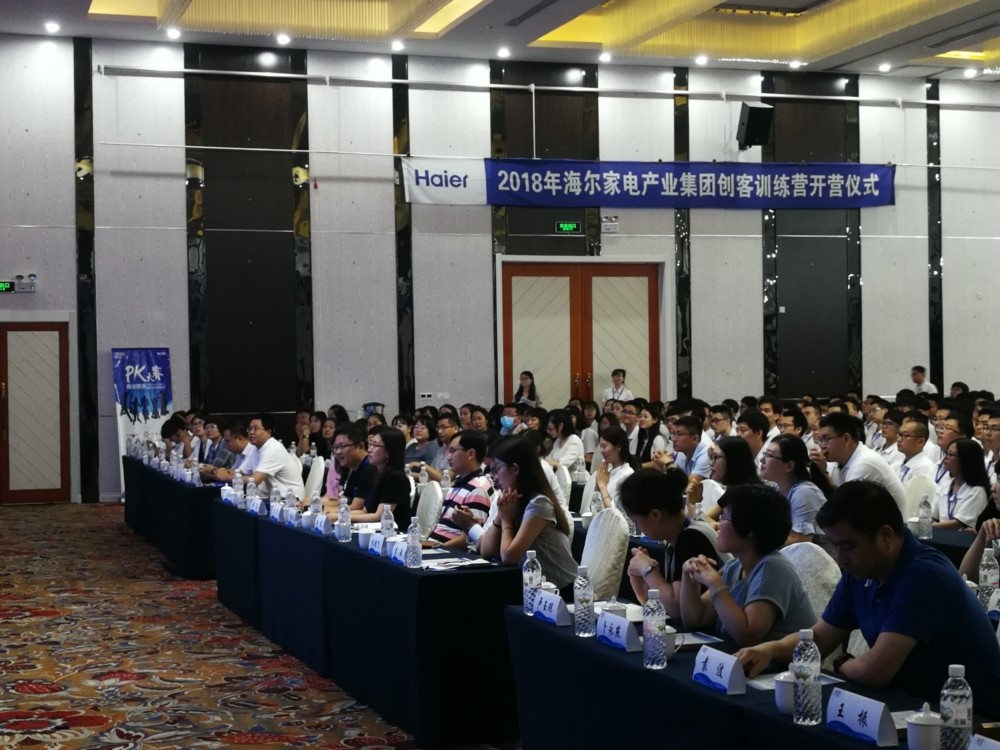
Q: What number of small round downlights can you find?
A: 10